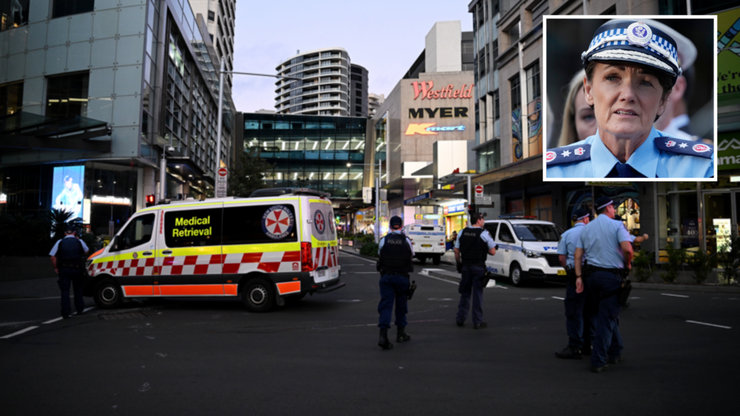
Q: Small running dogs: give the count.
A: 0